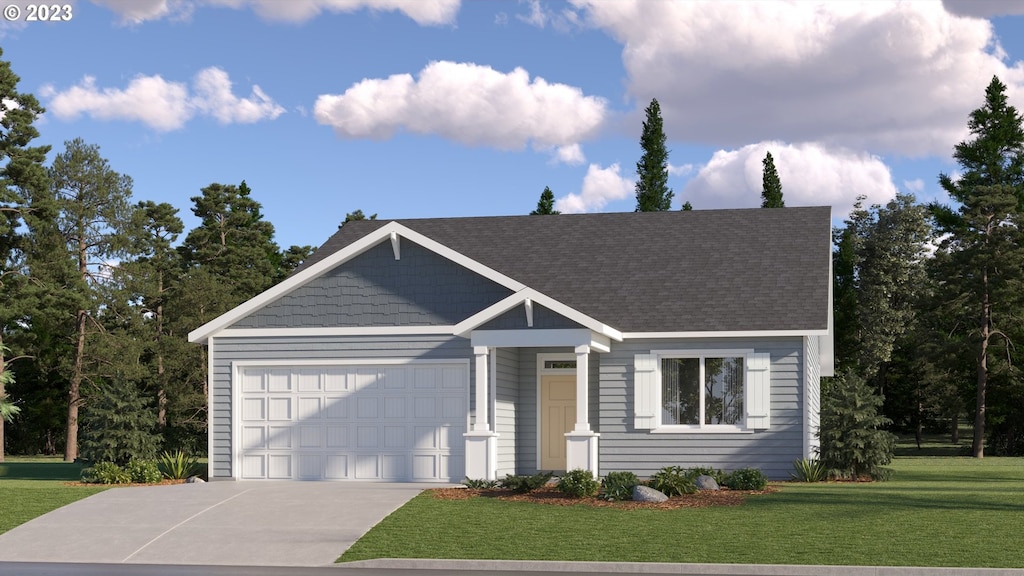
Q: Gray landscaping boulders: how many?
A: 3